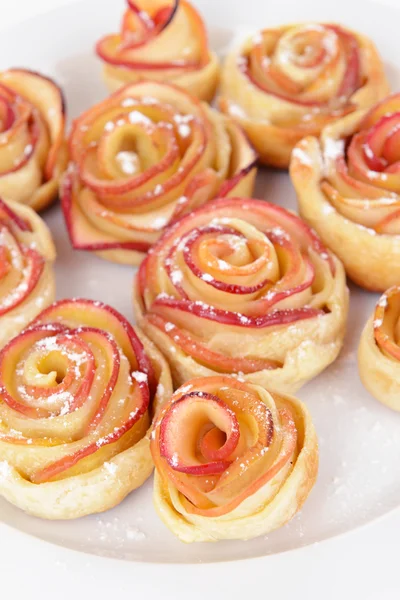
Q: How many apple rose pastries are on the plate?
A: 10